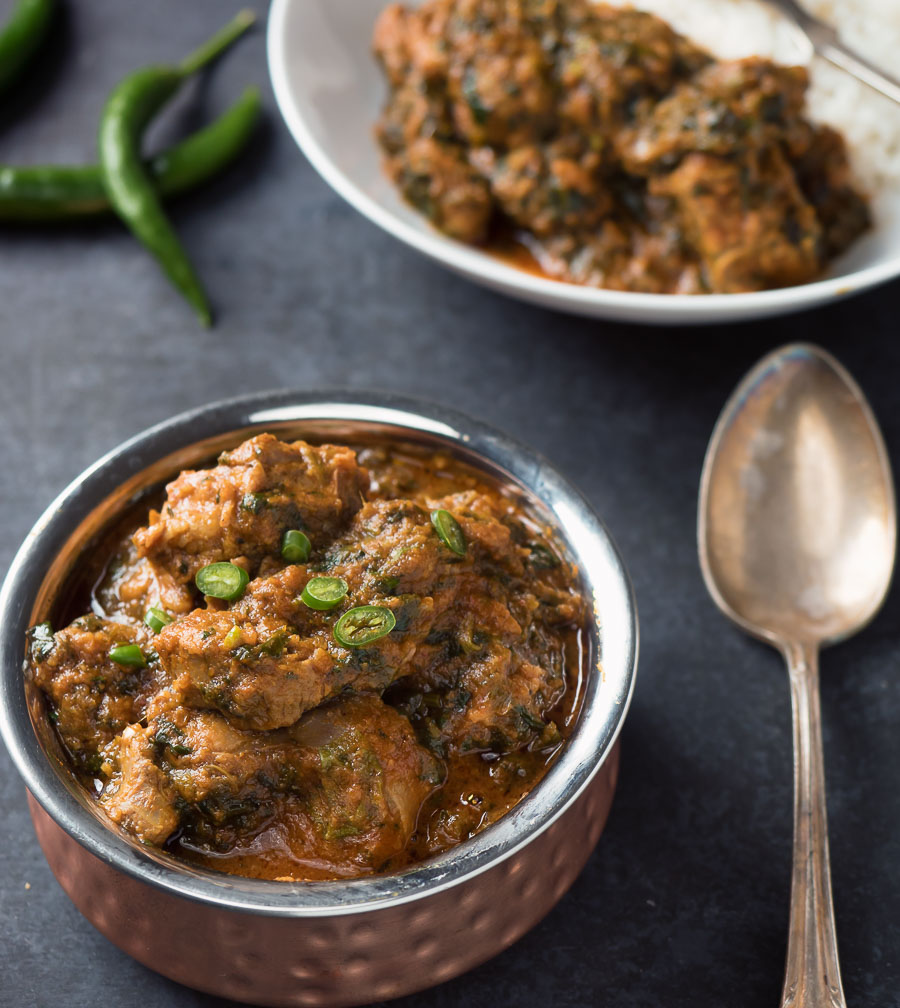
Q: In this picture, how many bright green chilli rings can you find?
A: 7